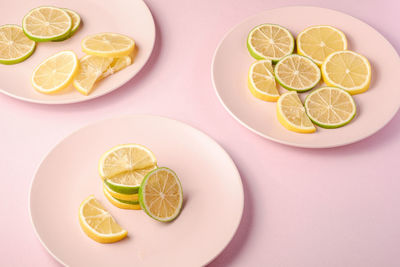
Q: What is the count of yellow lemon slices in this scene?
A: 12